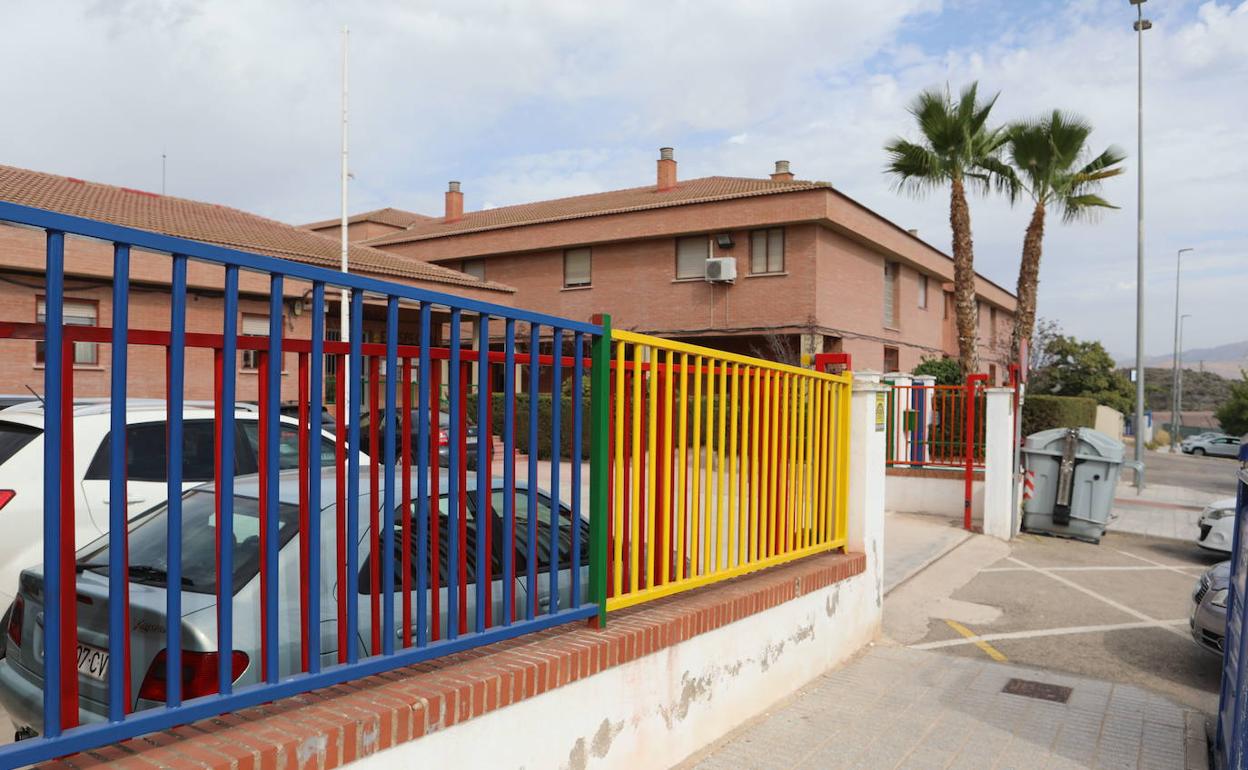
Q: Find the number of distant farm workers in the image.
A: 0